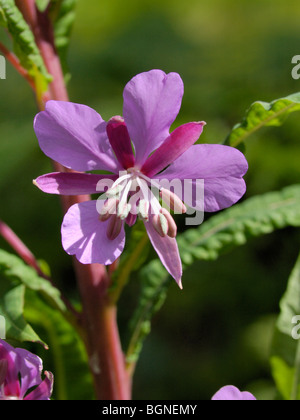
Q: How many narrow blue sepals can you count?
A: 0